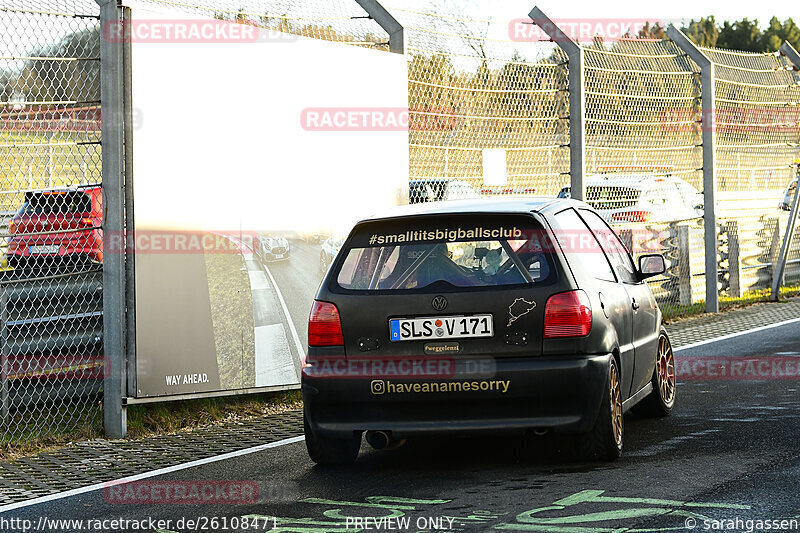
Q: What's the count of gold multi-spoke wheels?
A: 2